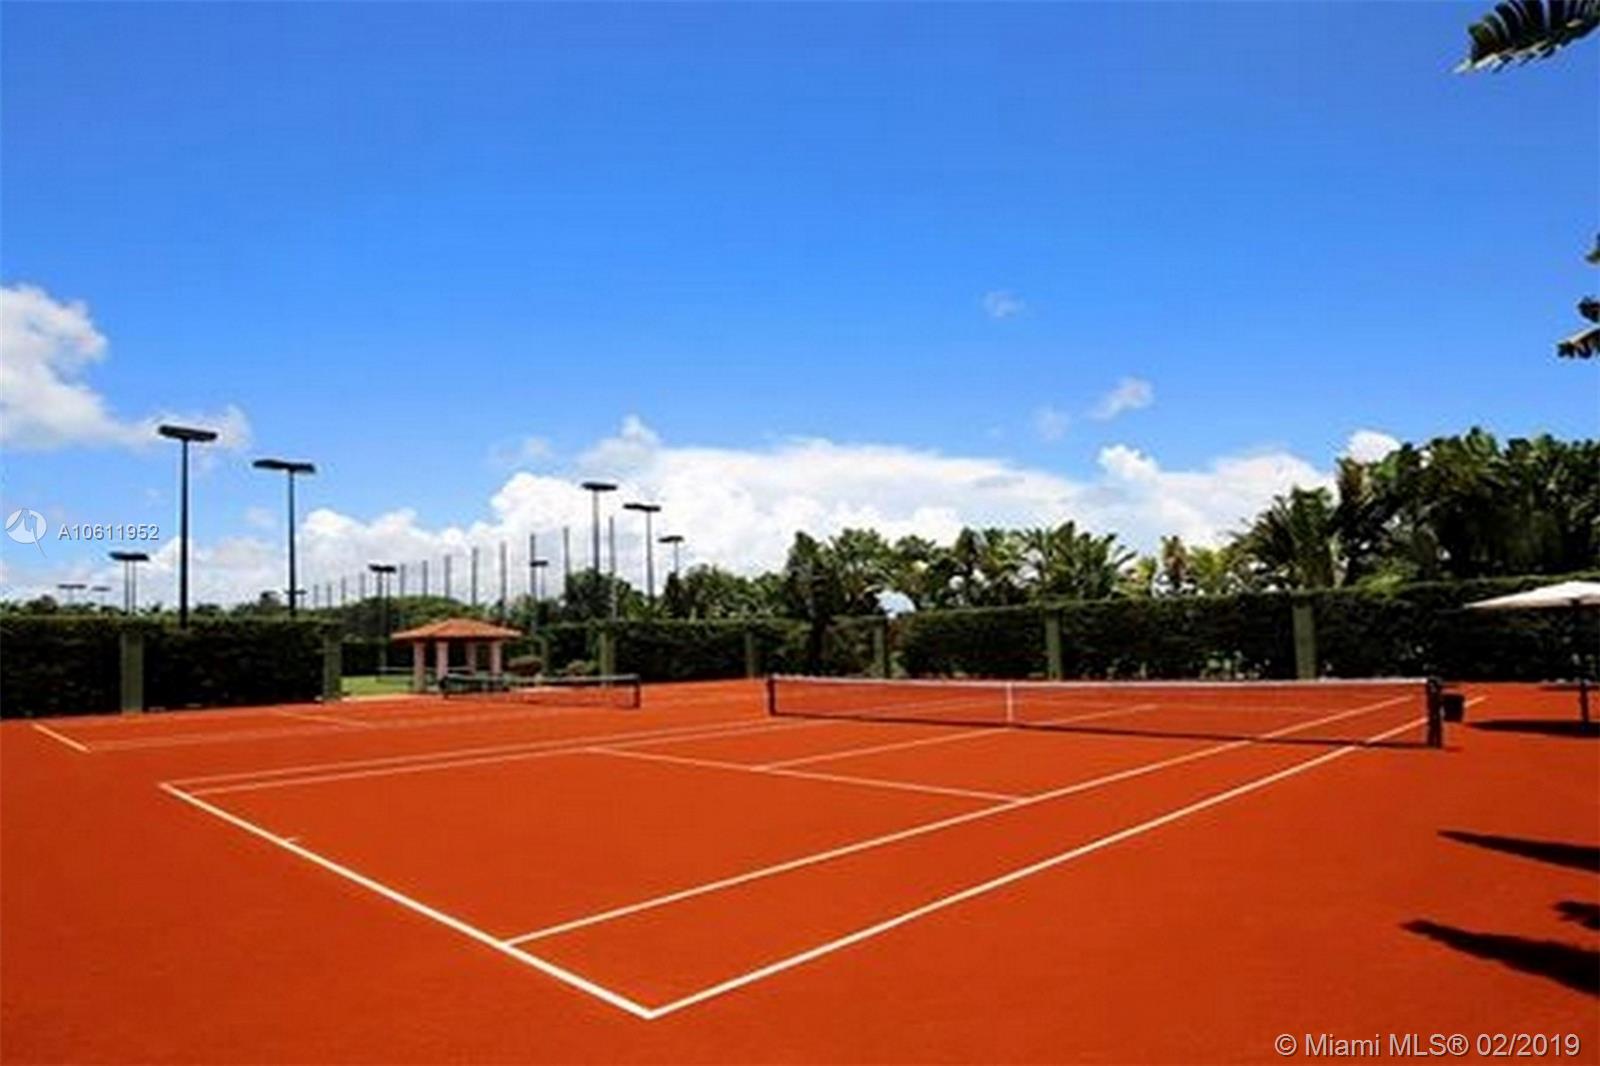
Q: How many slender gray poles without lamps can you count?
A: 12